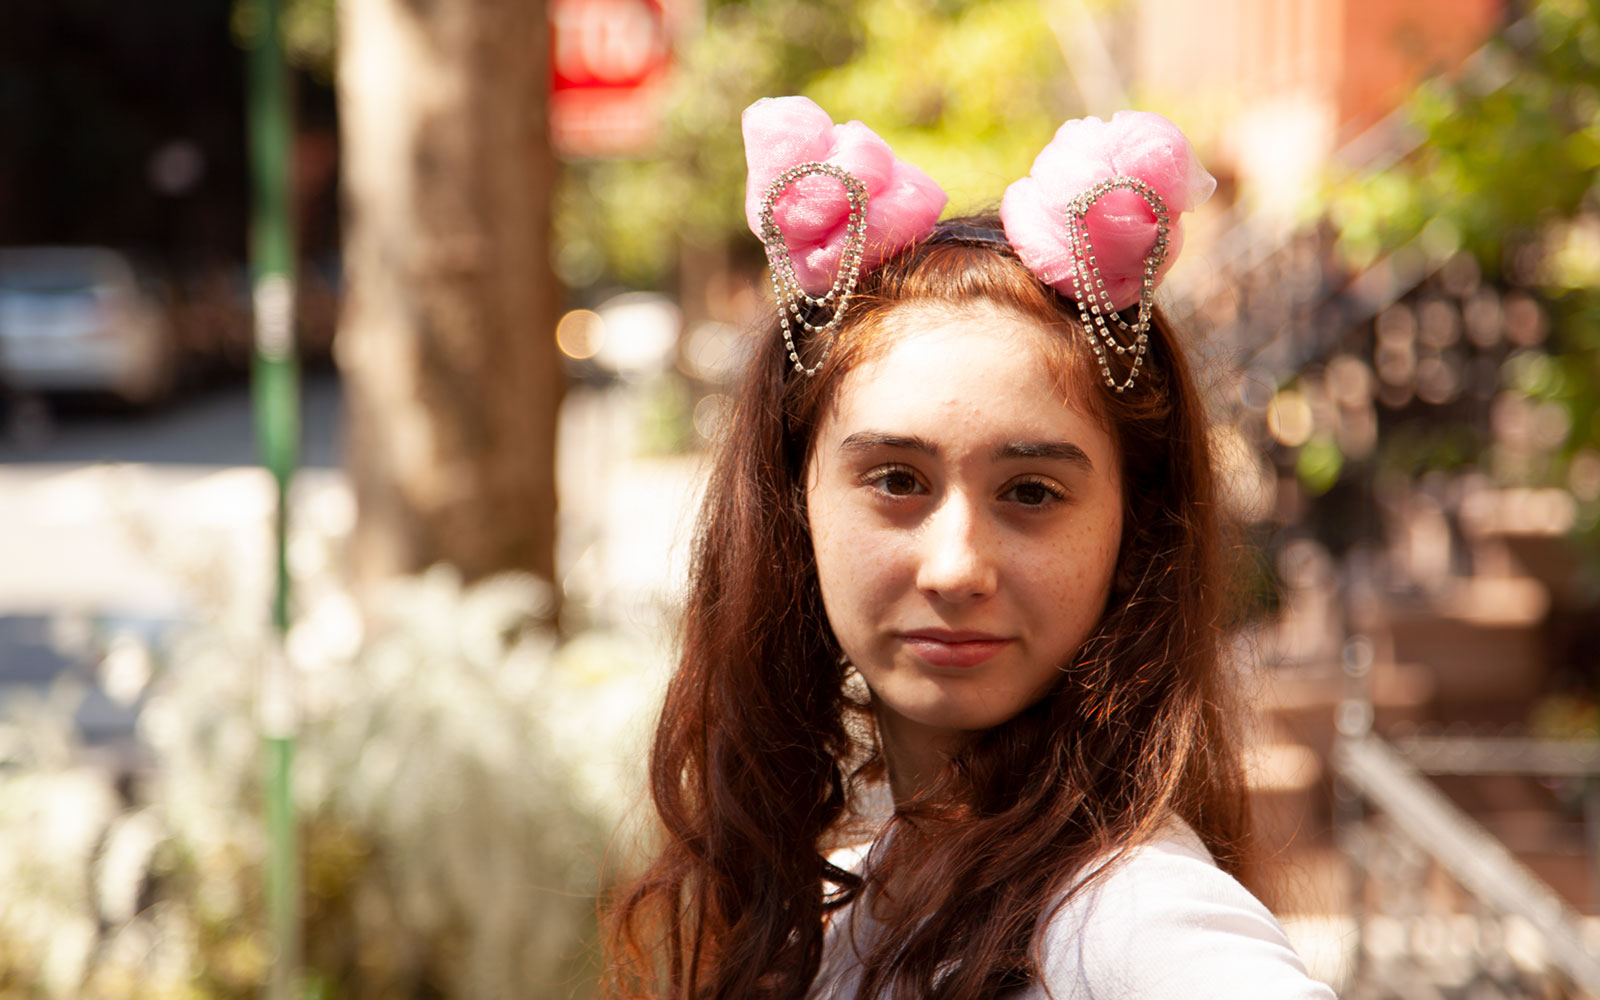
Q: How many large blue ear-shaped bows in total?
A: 0